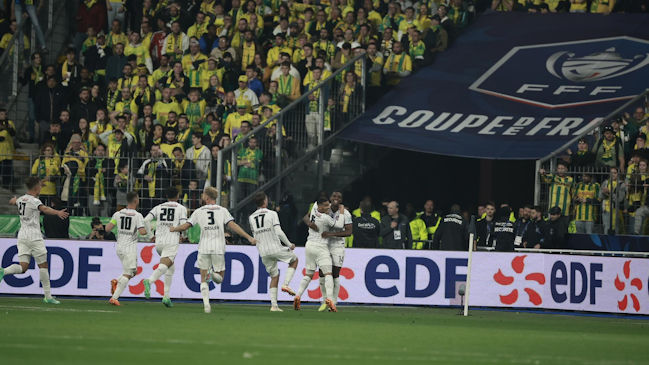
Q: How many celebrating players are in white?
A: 7